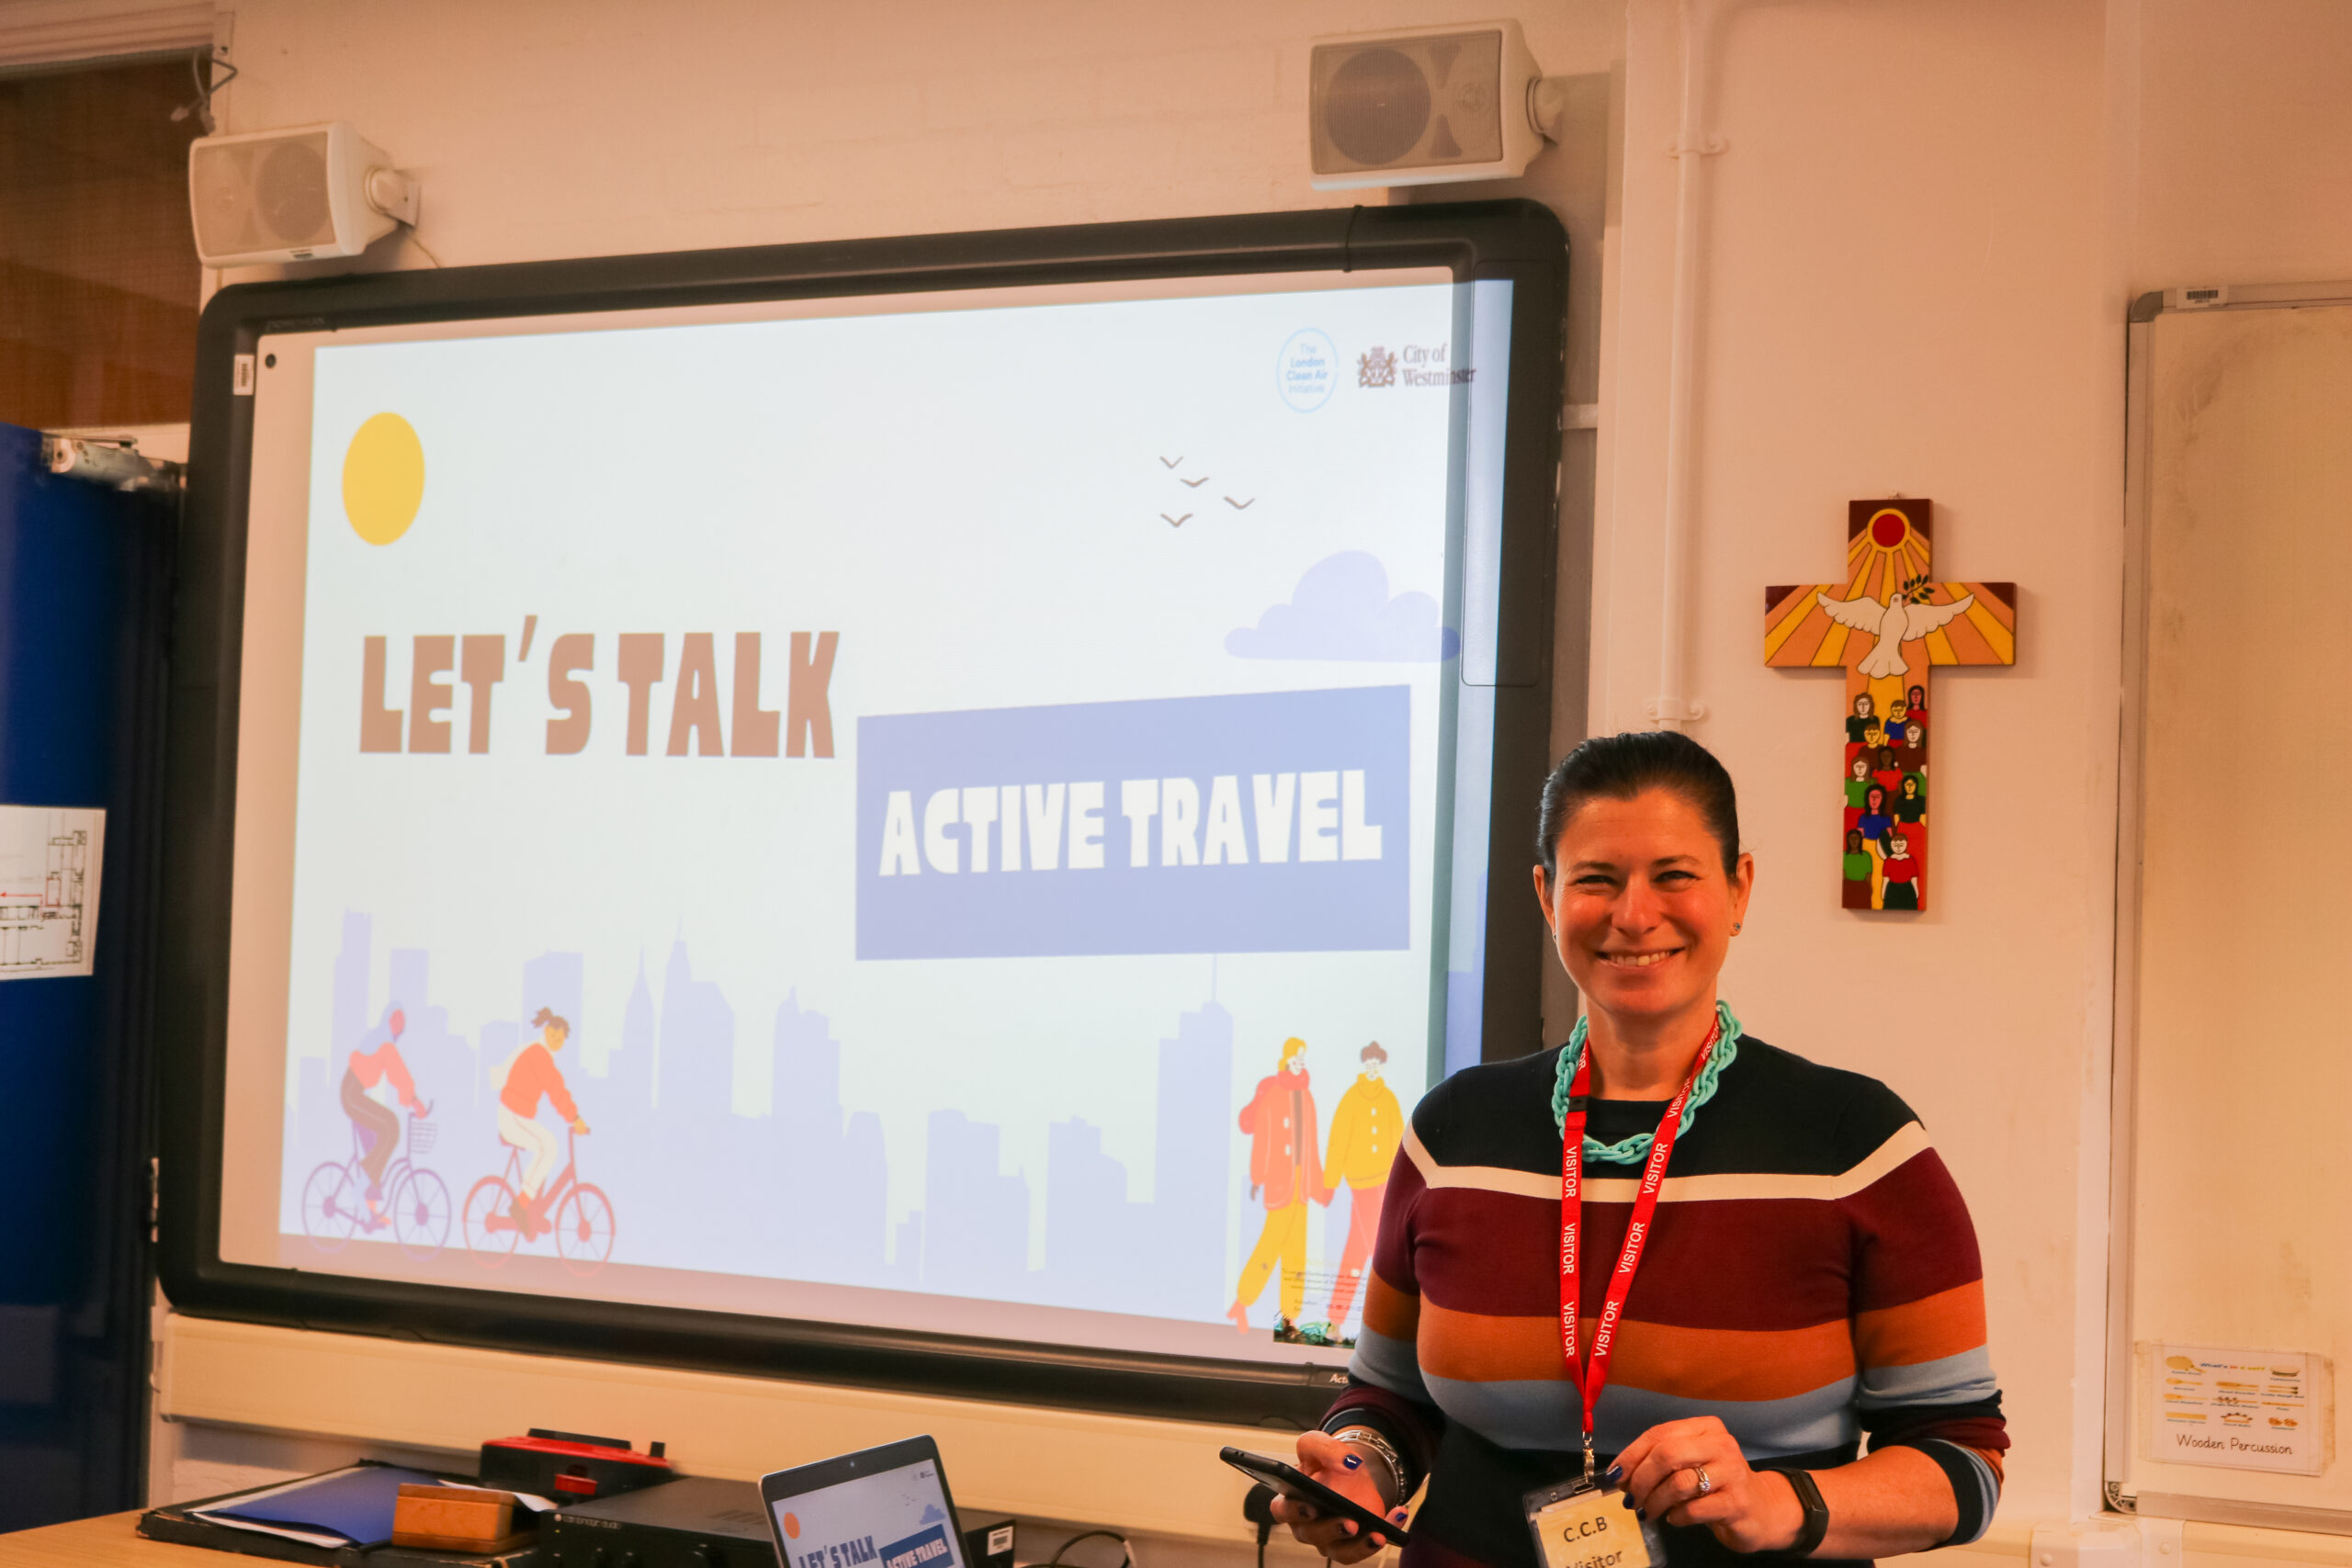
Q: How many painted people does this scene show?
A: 11